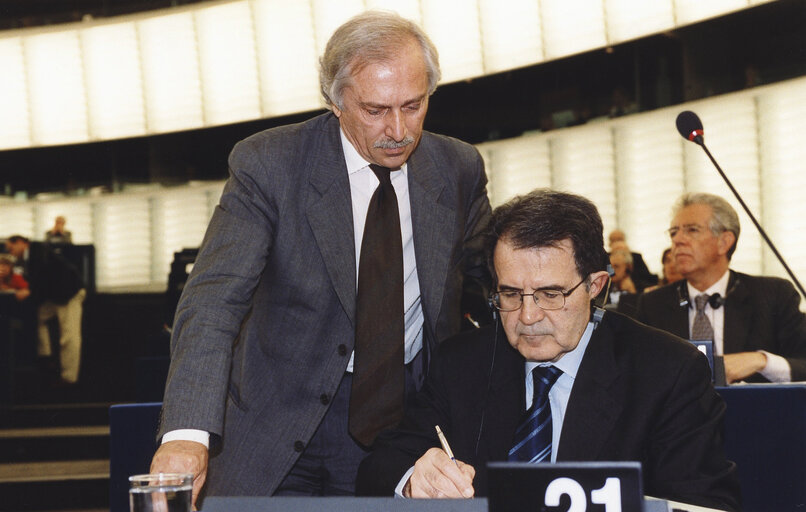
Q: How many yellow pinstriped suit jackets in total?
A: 0